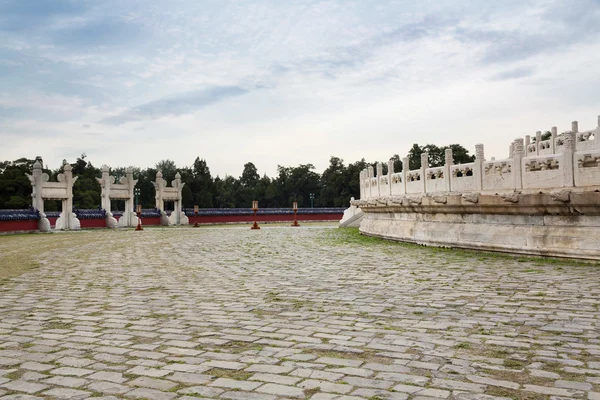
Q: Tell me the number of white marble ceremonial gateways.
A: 3